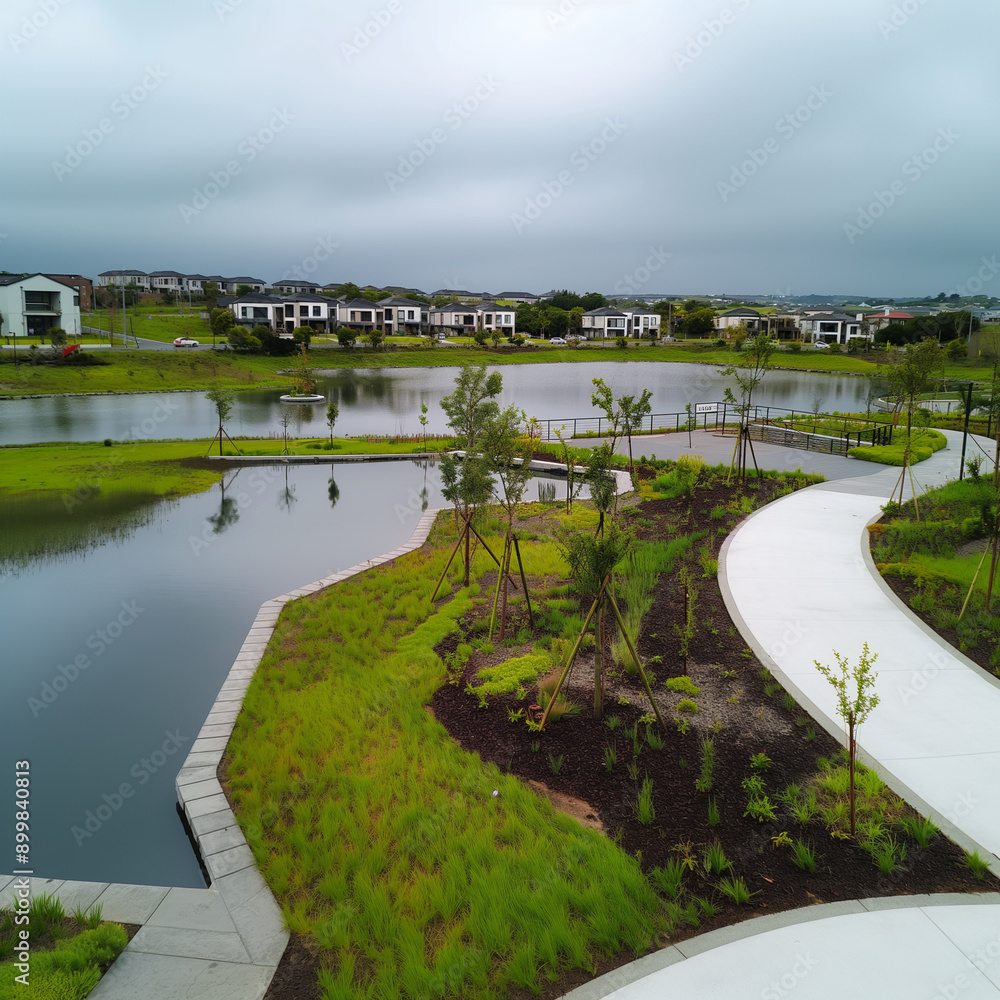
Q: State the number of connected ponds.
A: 2